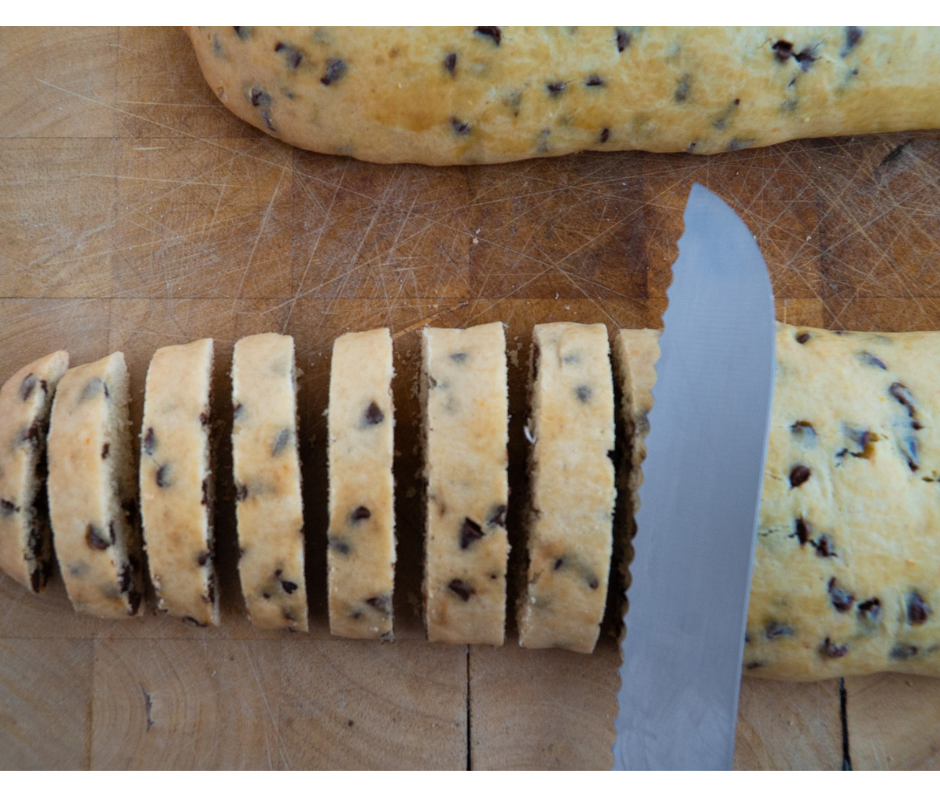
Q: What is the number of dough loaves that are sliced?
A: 1